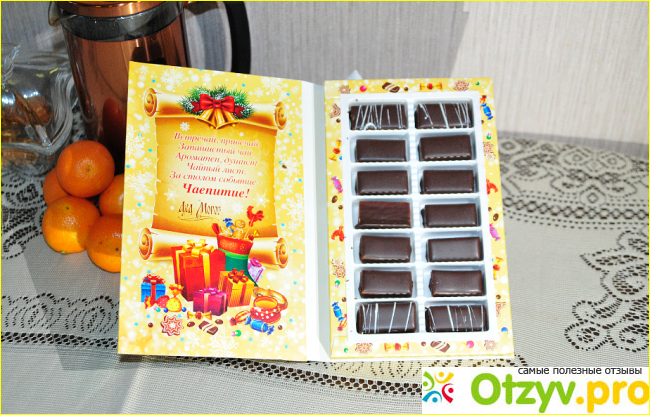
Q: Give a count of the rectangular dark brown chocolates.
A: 14